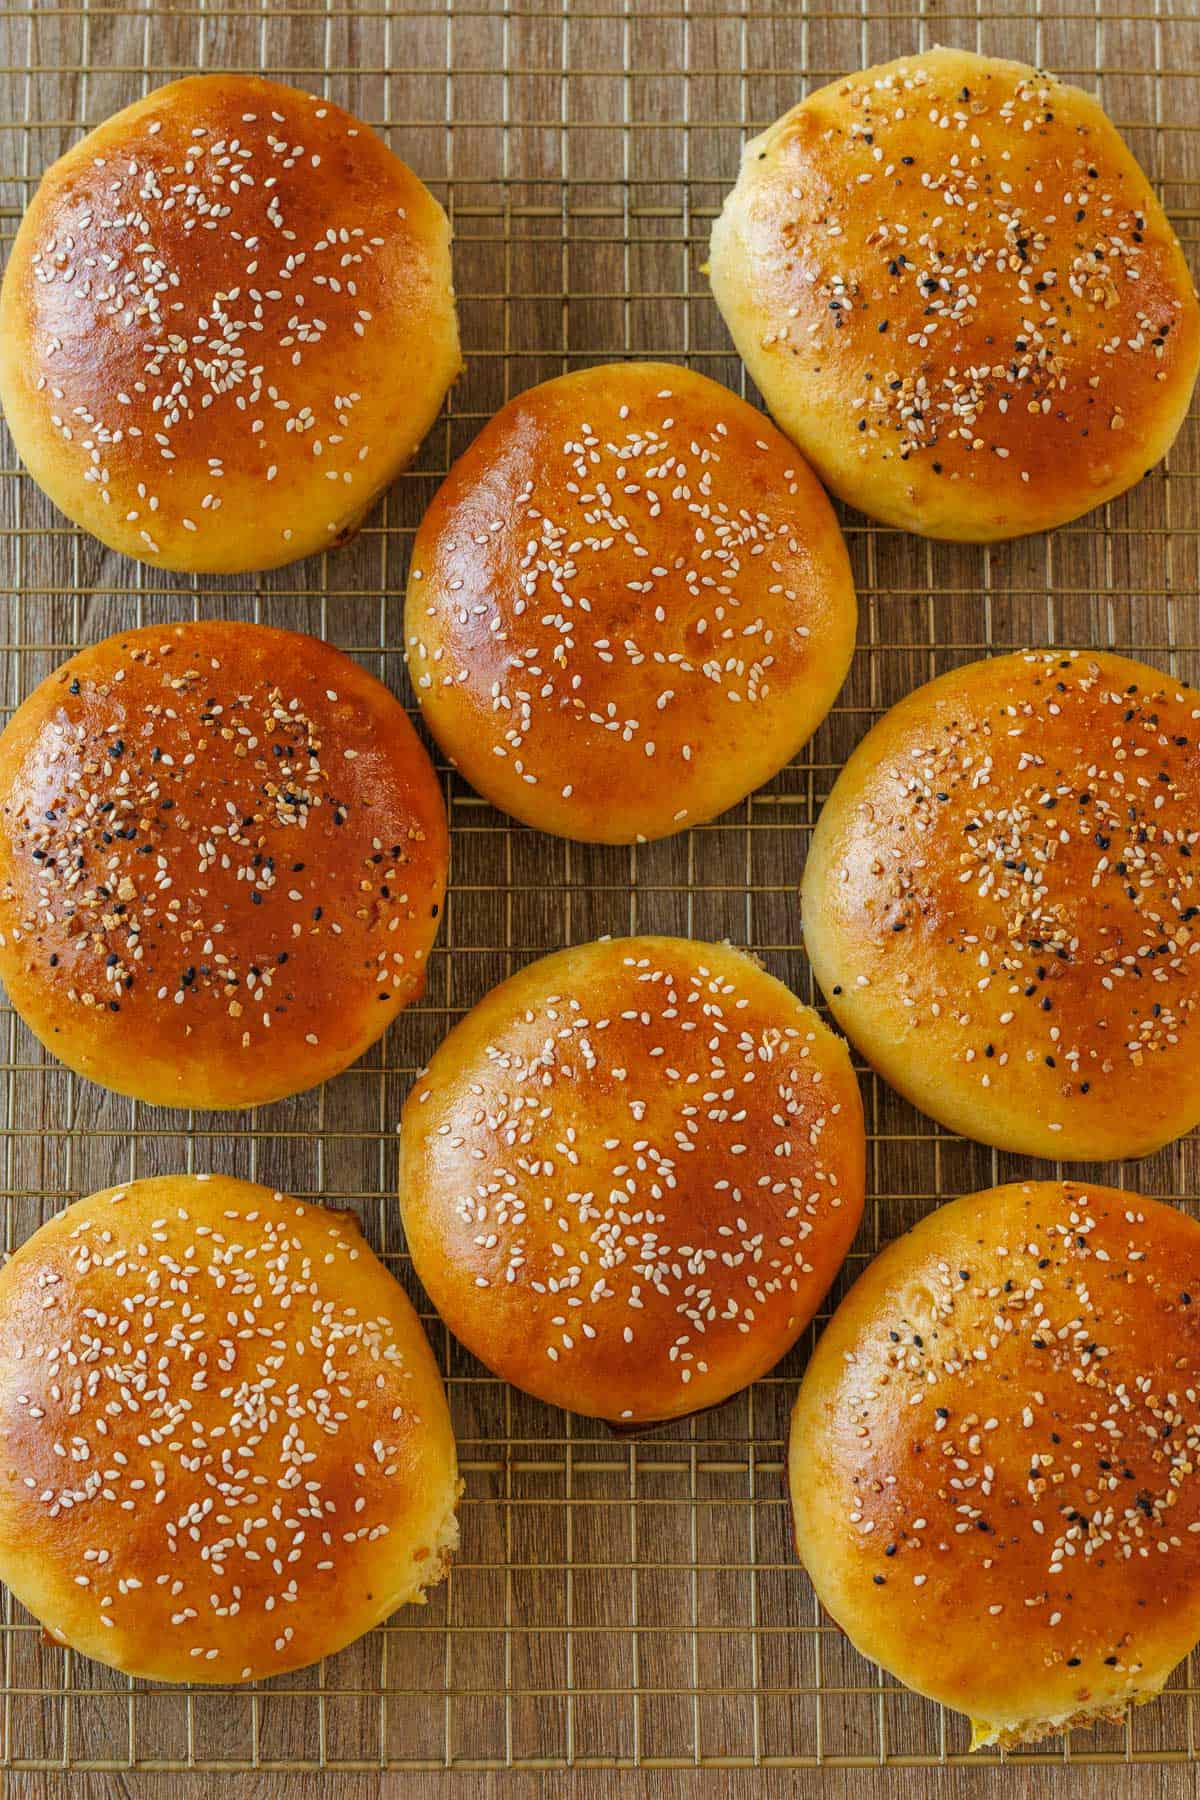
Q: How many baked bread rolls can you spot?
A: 8